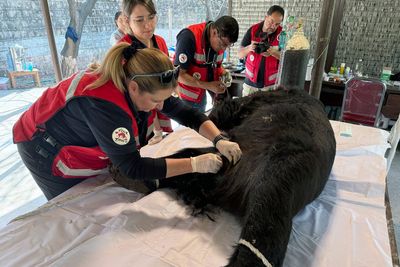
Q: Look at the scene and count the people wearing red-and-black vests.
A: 4